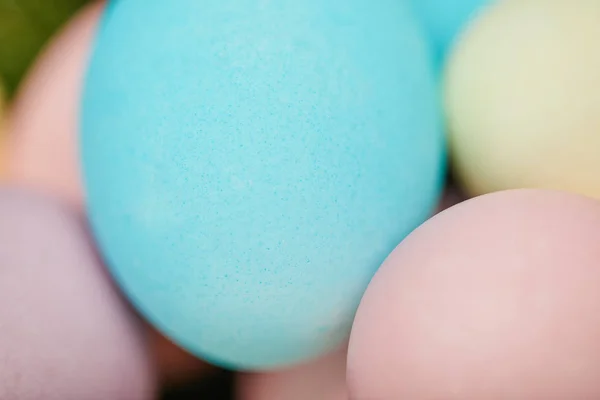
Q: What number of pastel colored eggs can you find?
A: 7